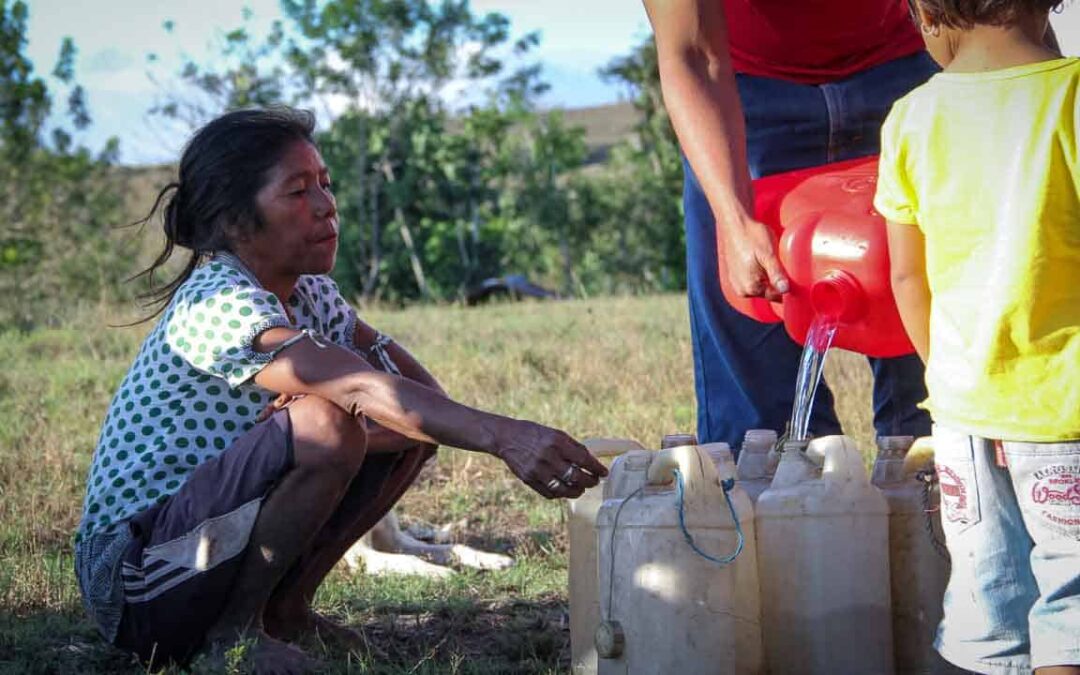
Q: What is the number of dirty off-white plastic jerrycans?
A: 6